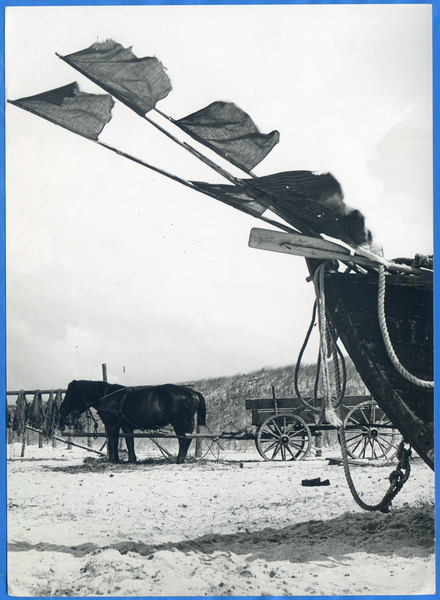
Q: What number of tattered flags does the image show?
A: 5